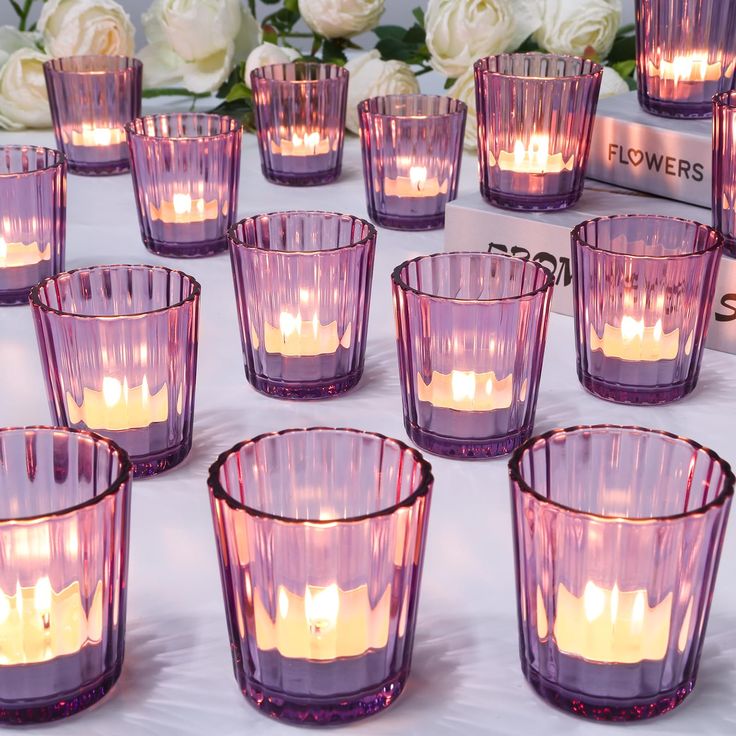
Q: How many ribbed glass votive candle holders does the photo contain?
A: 15